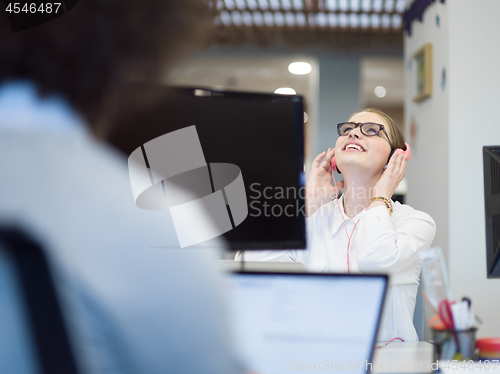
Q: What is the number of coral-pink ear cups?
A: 2